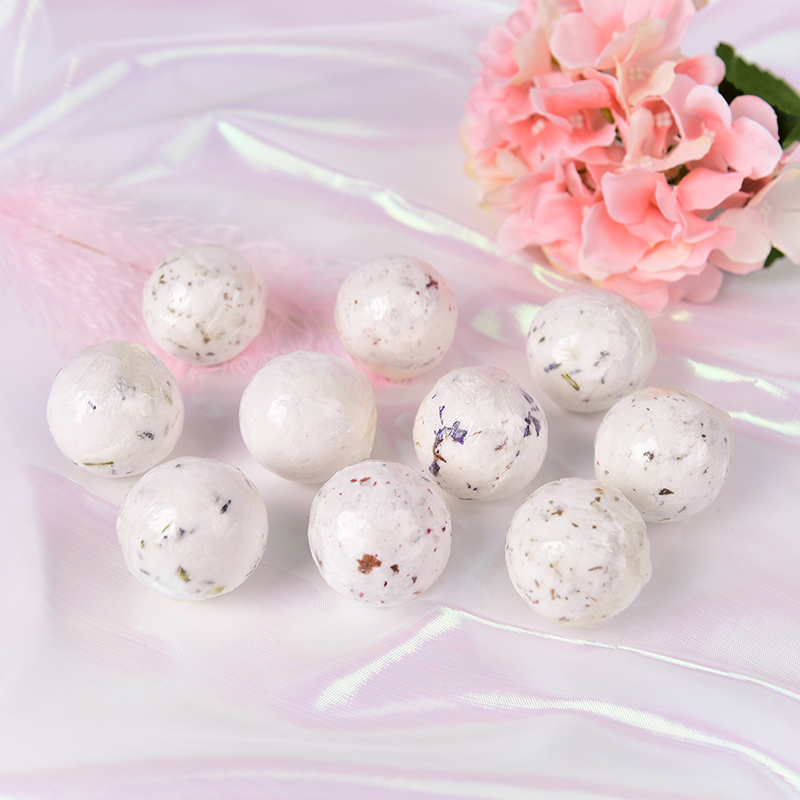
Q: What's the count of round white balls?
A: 10